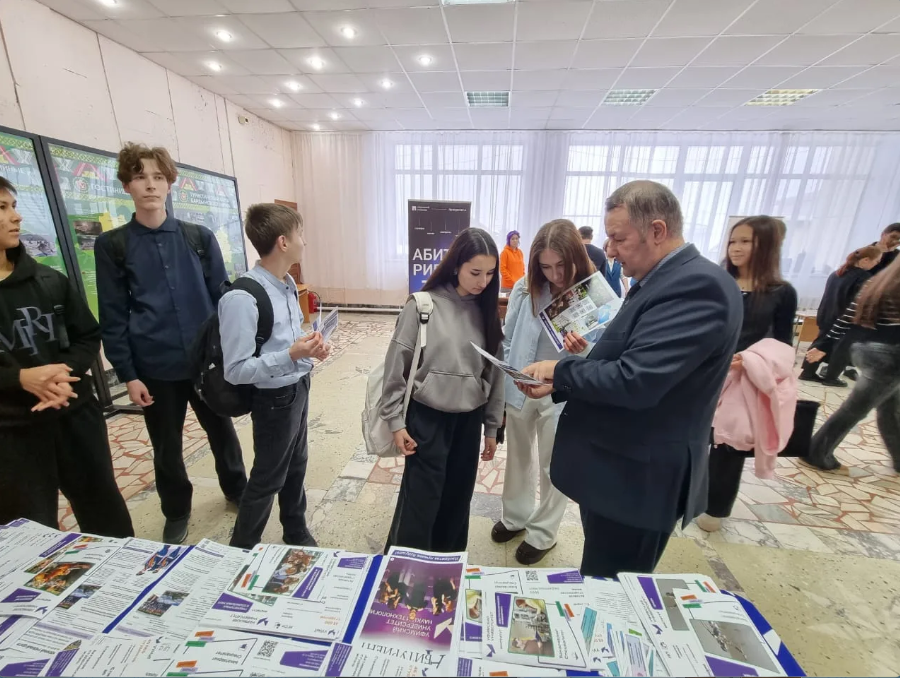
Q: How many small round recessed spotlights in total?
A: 12